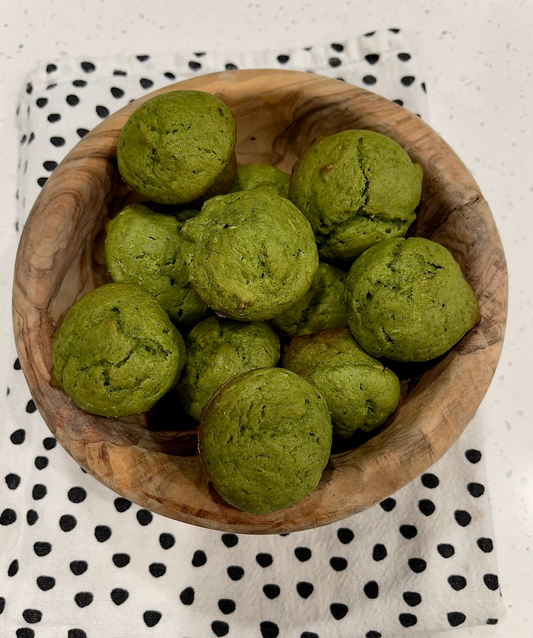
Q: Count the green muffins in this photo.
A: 11